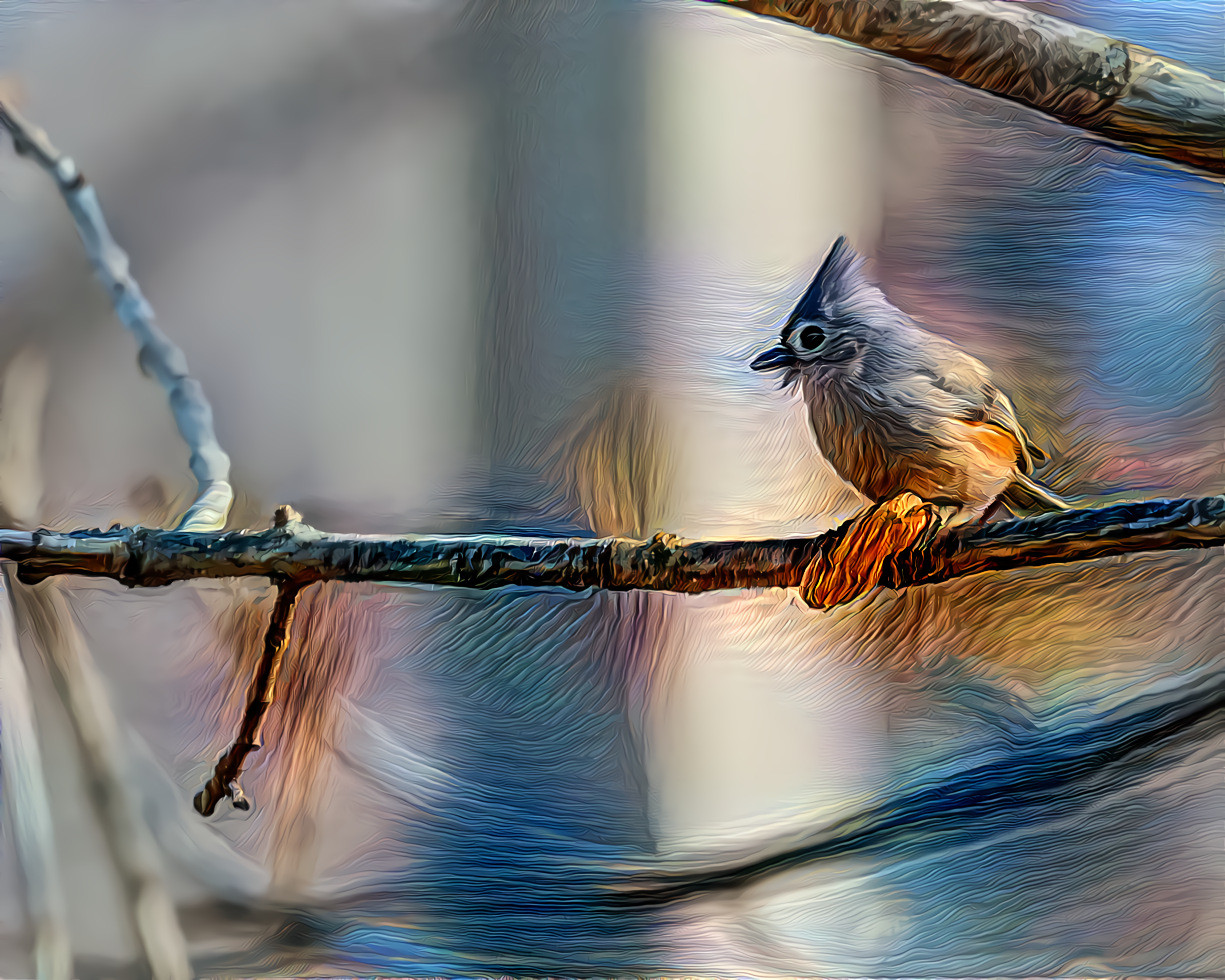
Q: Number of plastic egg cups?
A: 0